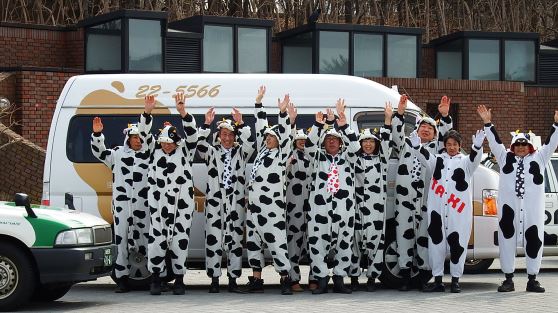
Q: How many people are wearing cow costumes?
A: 10